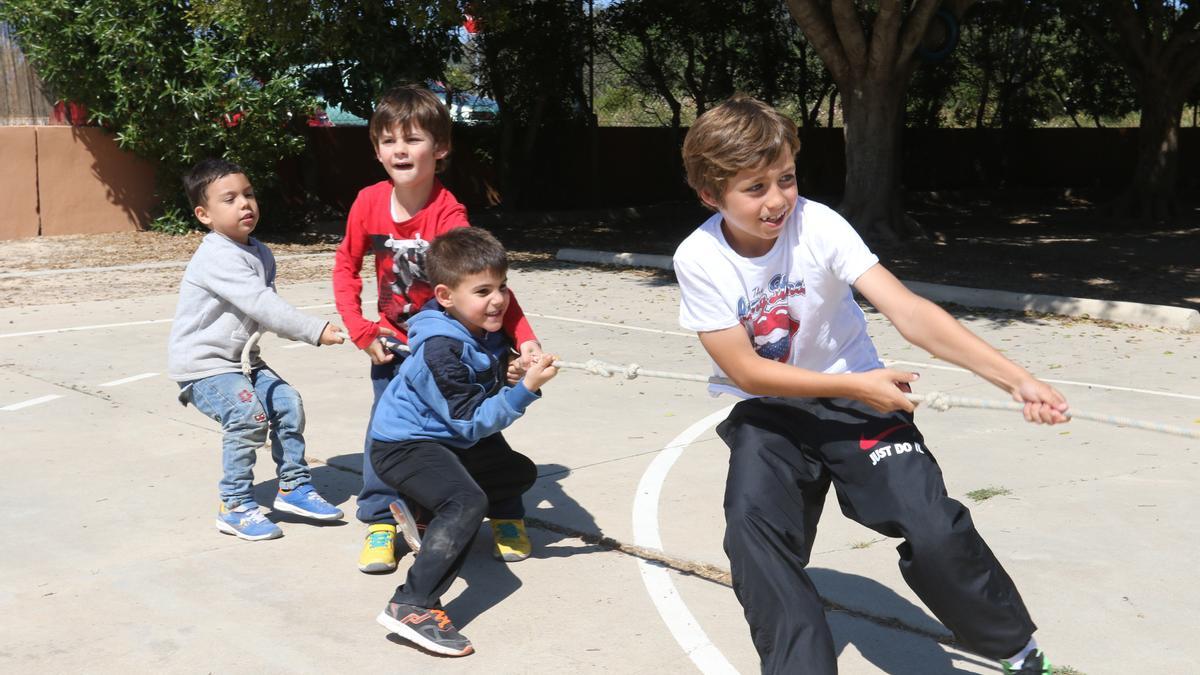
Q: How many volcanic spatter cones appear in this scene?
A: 0